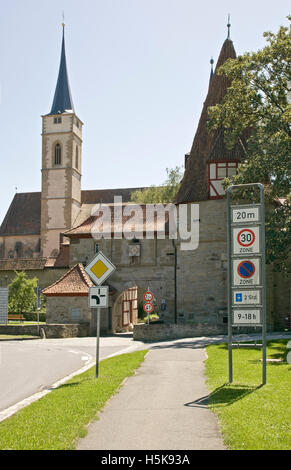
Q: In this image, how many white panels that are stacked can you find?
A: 5